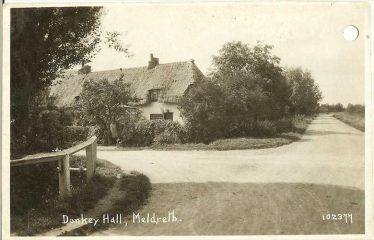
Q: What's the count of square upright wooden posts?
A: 2